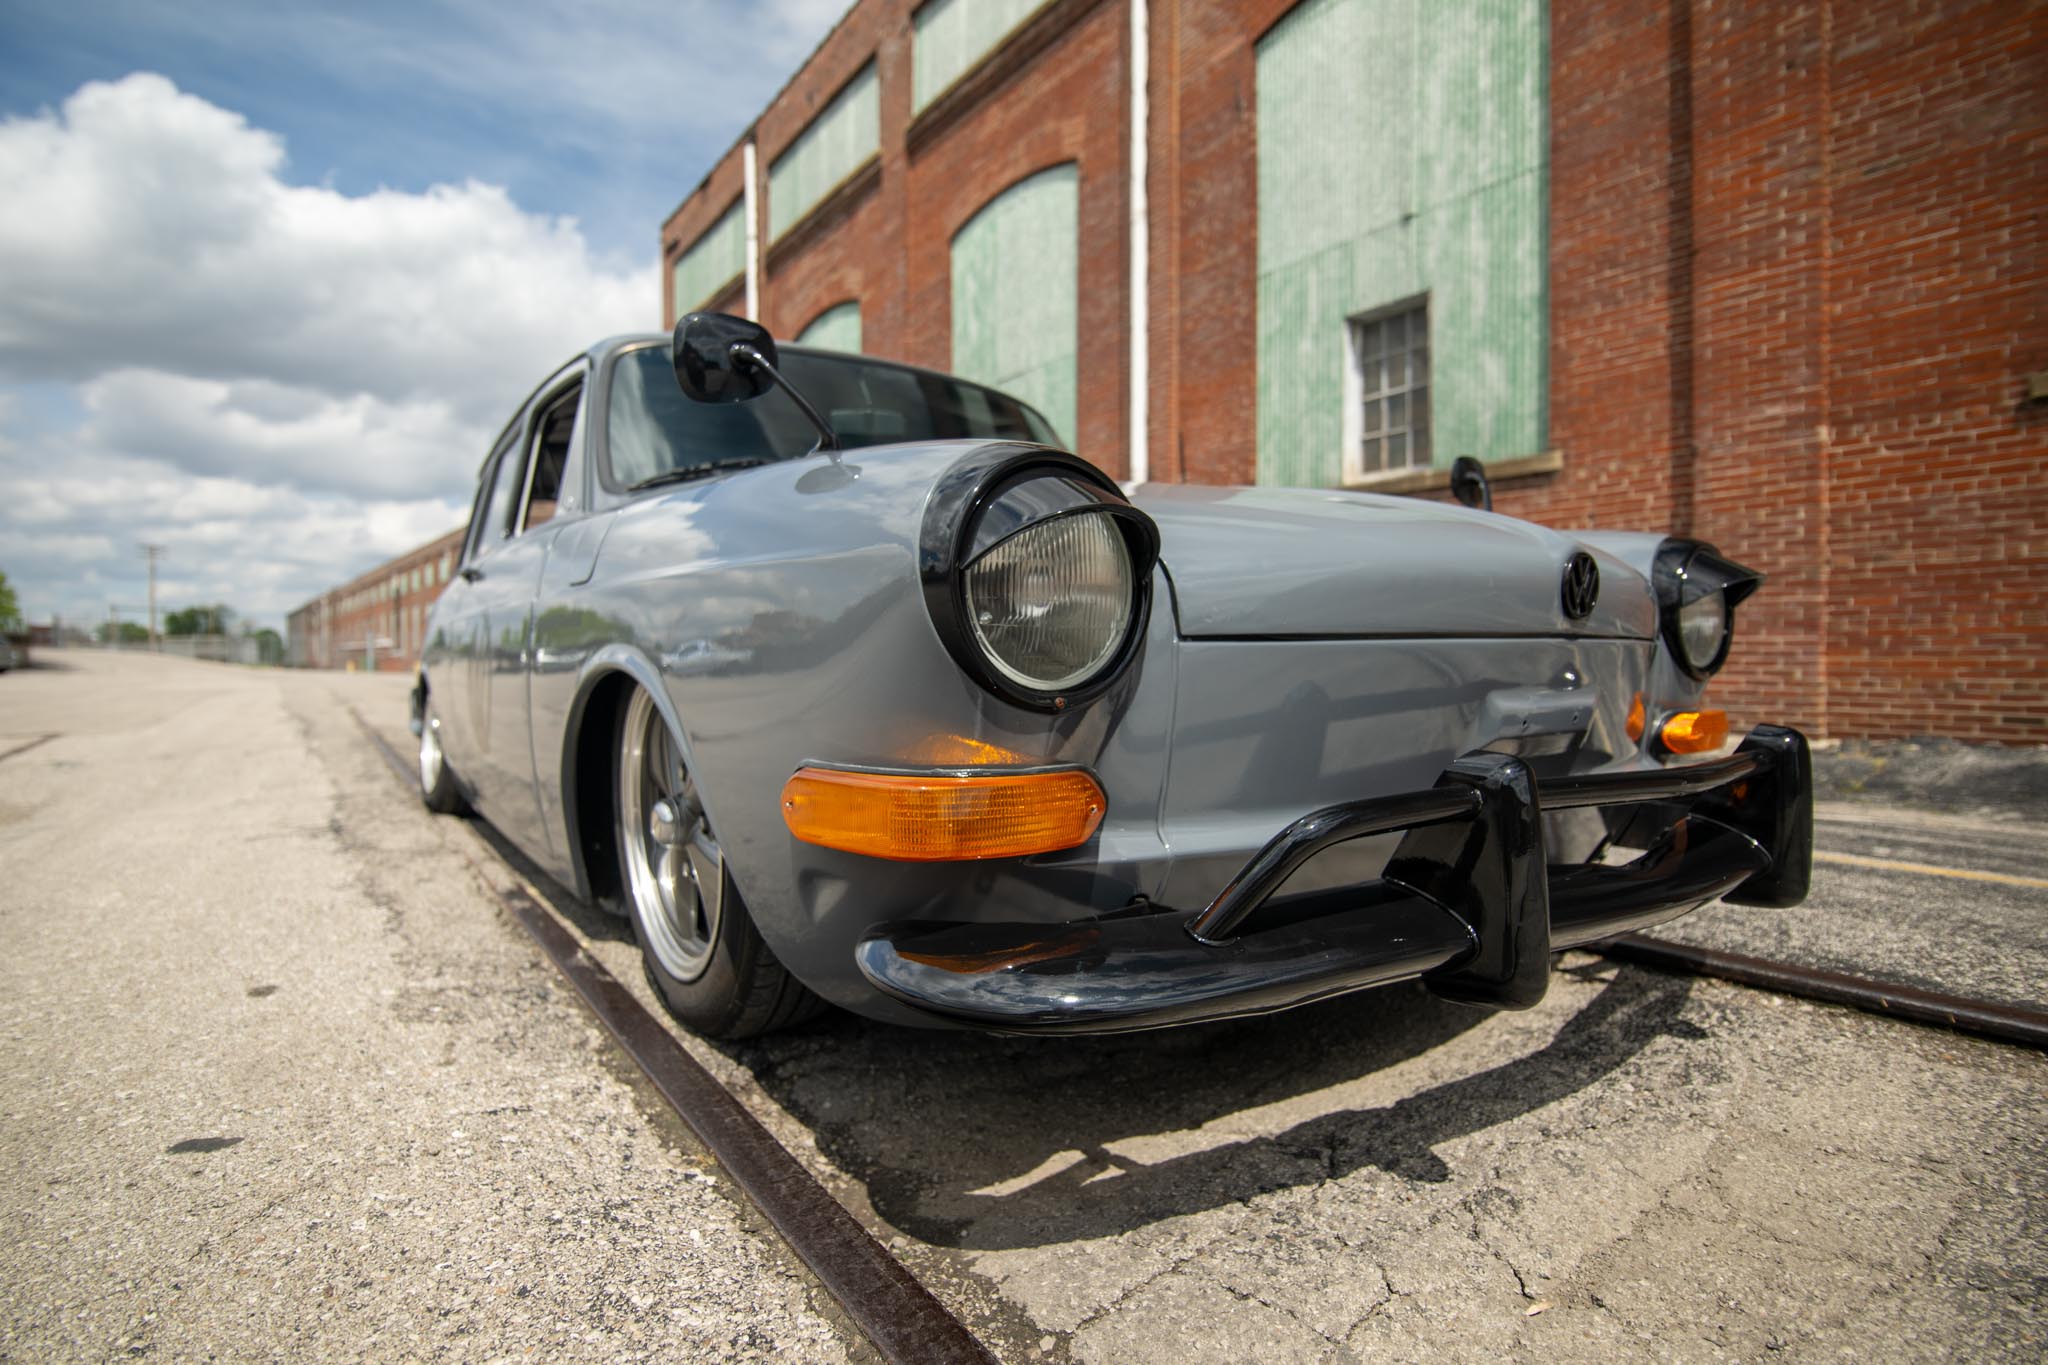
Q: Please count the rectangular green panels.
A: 3